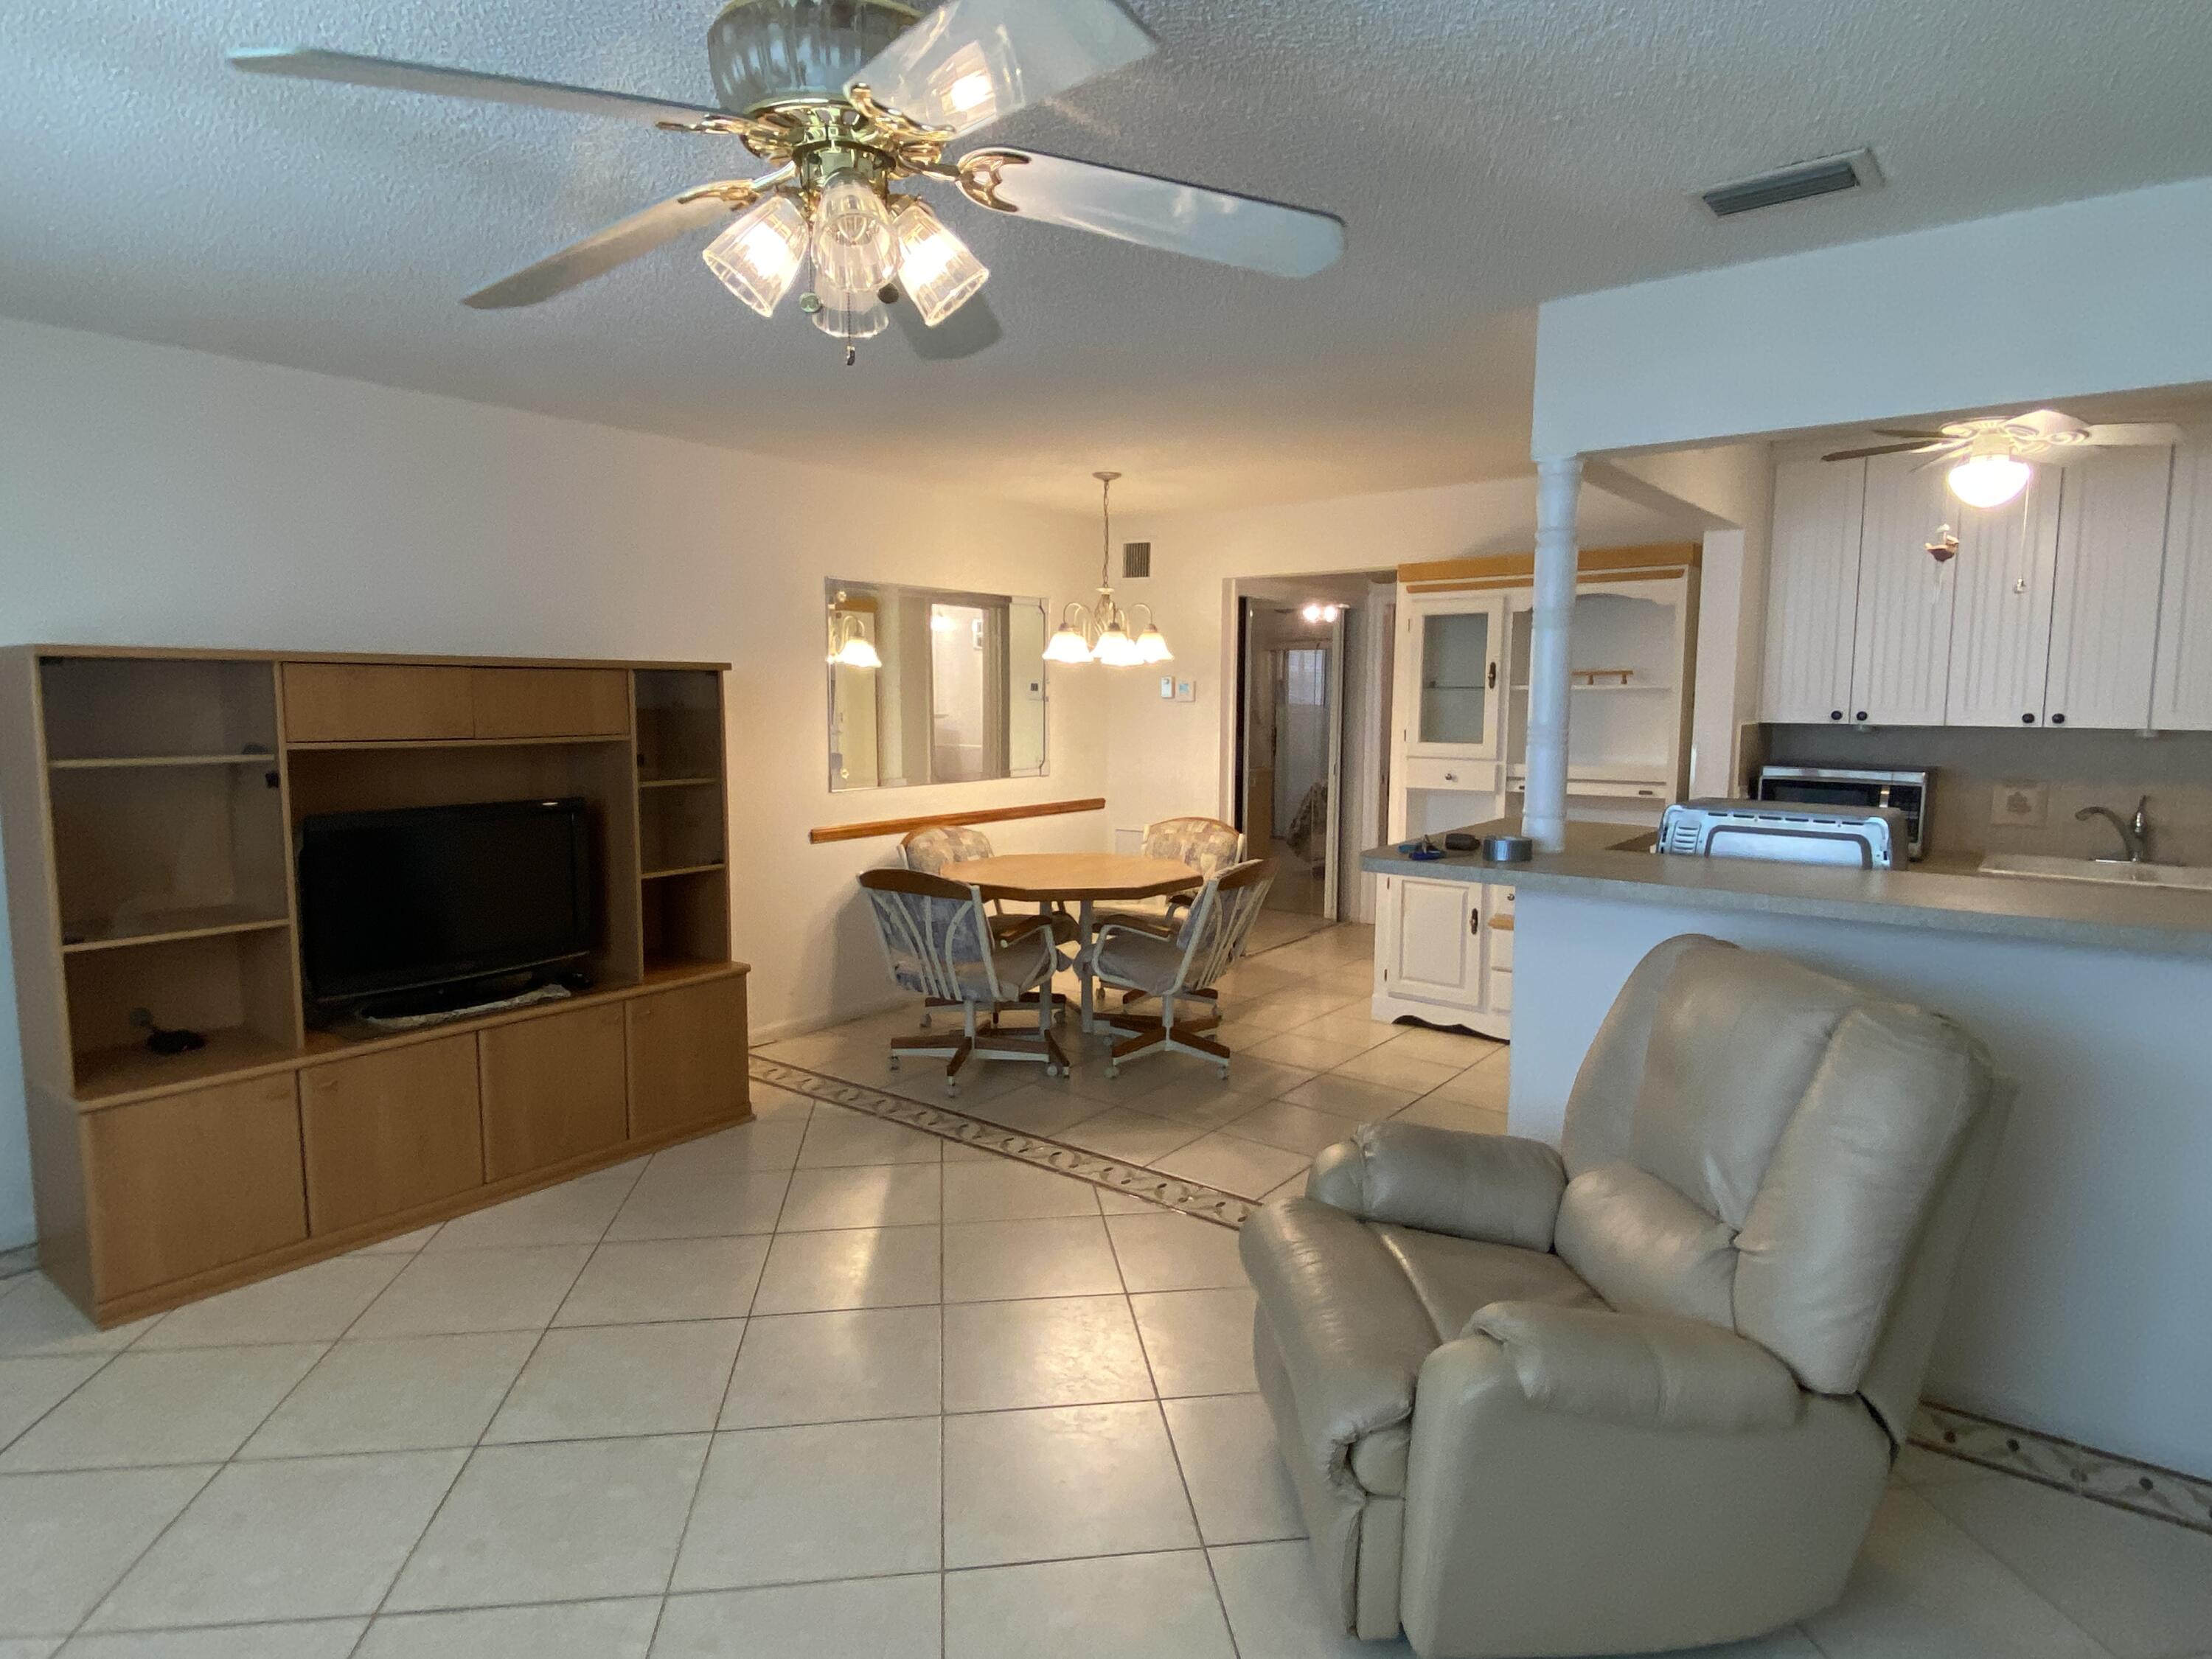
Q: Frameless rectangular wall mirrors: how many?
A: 1